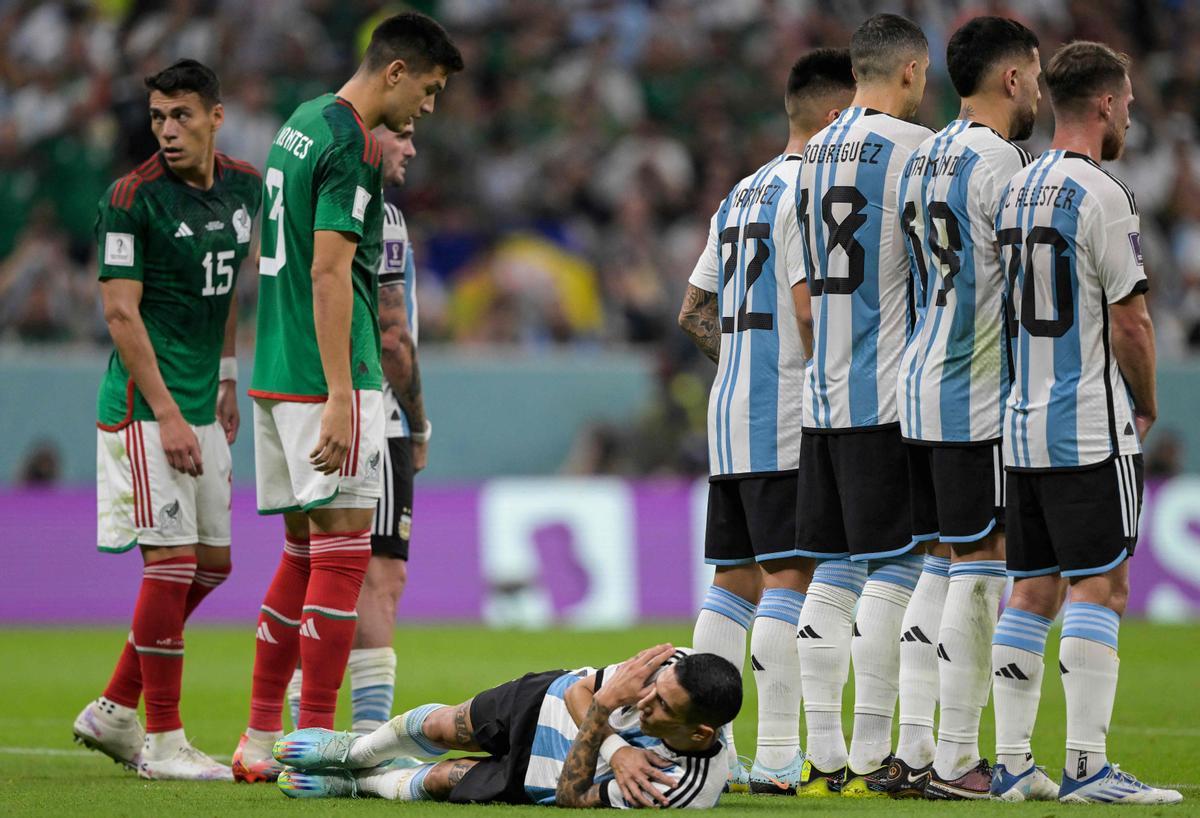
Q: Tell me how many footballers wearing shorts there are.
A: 8